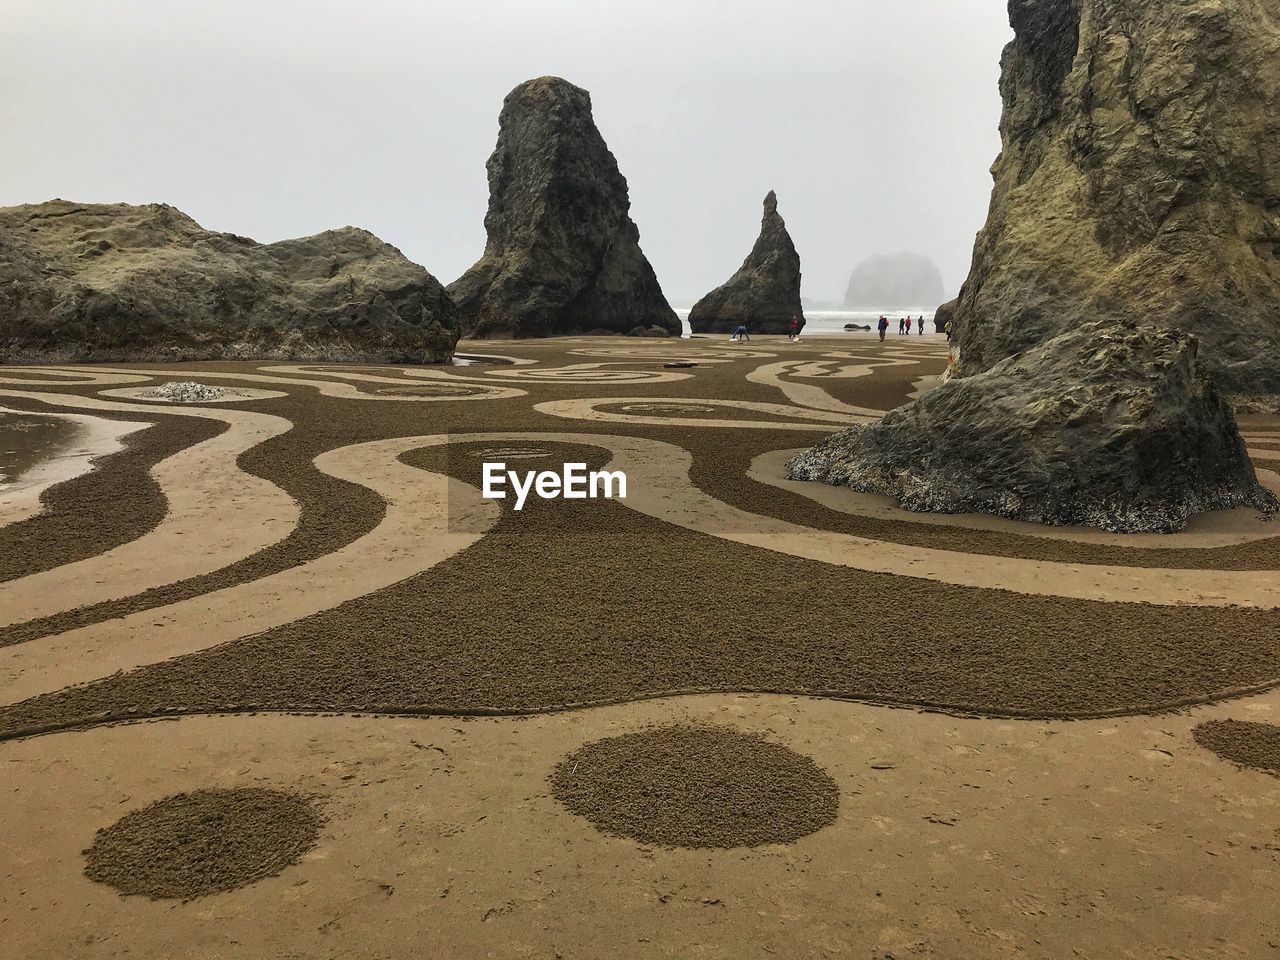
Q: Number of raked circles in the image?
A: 3